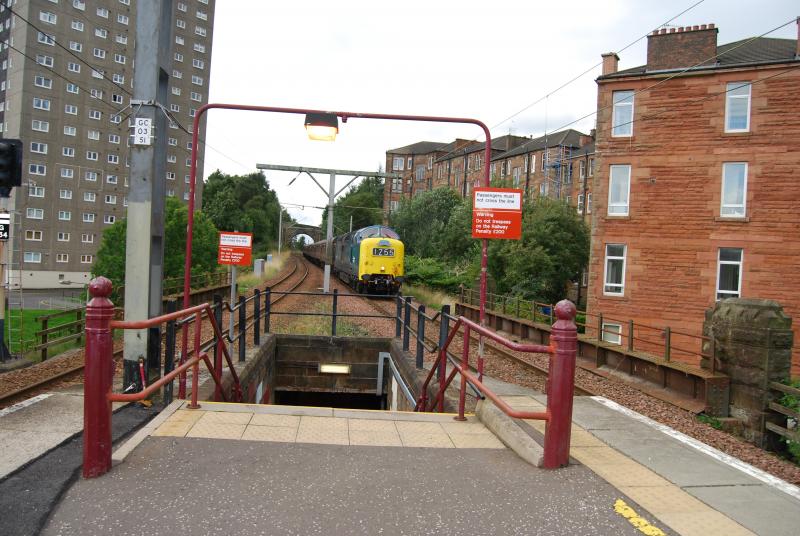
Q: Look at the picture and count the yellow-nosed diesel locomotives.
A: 1